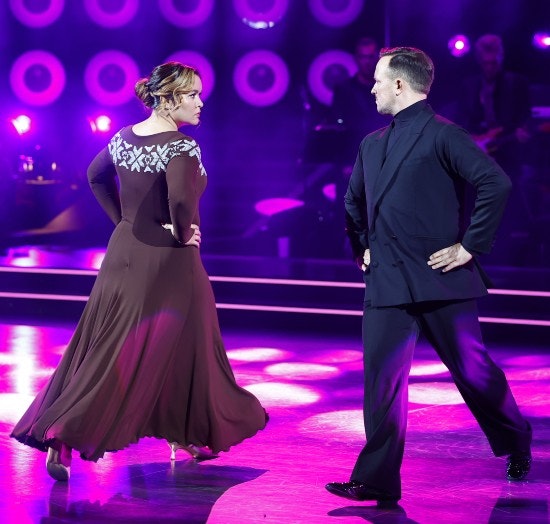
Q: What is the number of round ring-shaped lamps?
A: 10